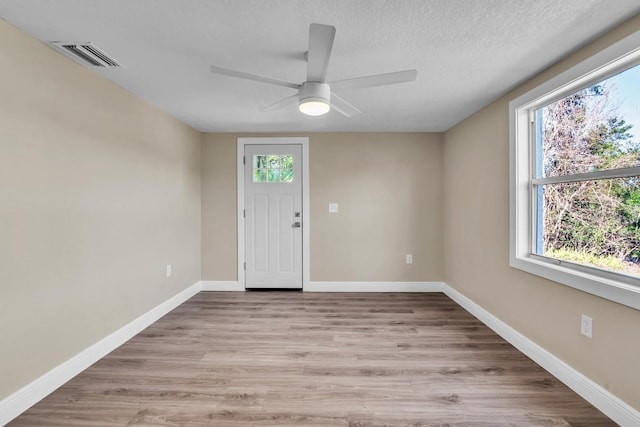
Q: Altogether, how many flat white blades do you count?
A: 5